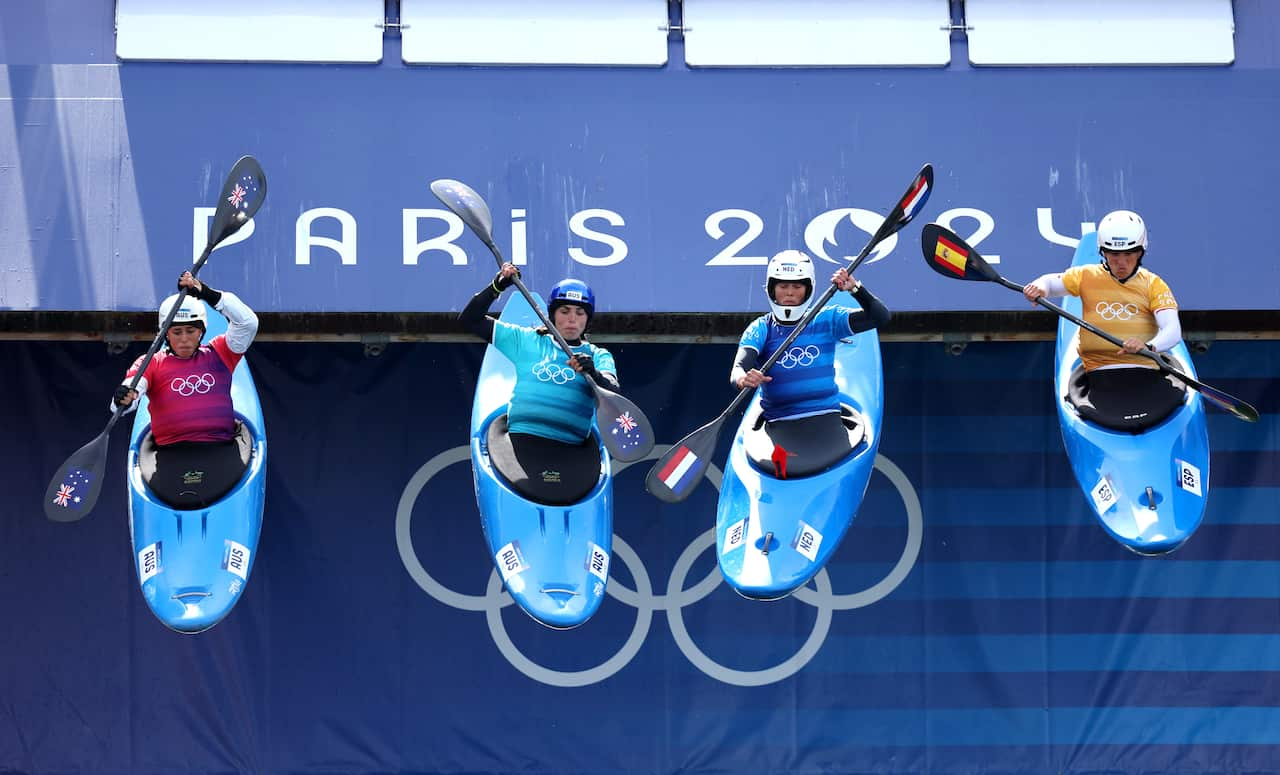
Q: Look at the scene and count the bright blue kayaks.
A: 4